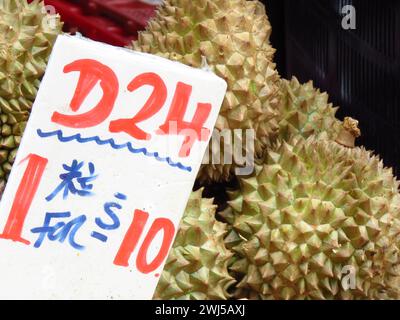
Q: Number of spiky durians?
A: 5